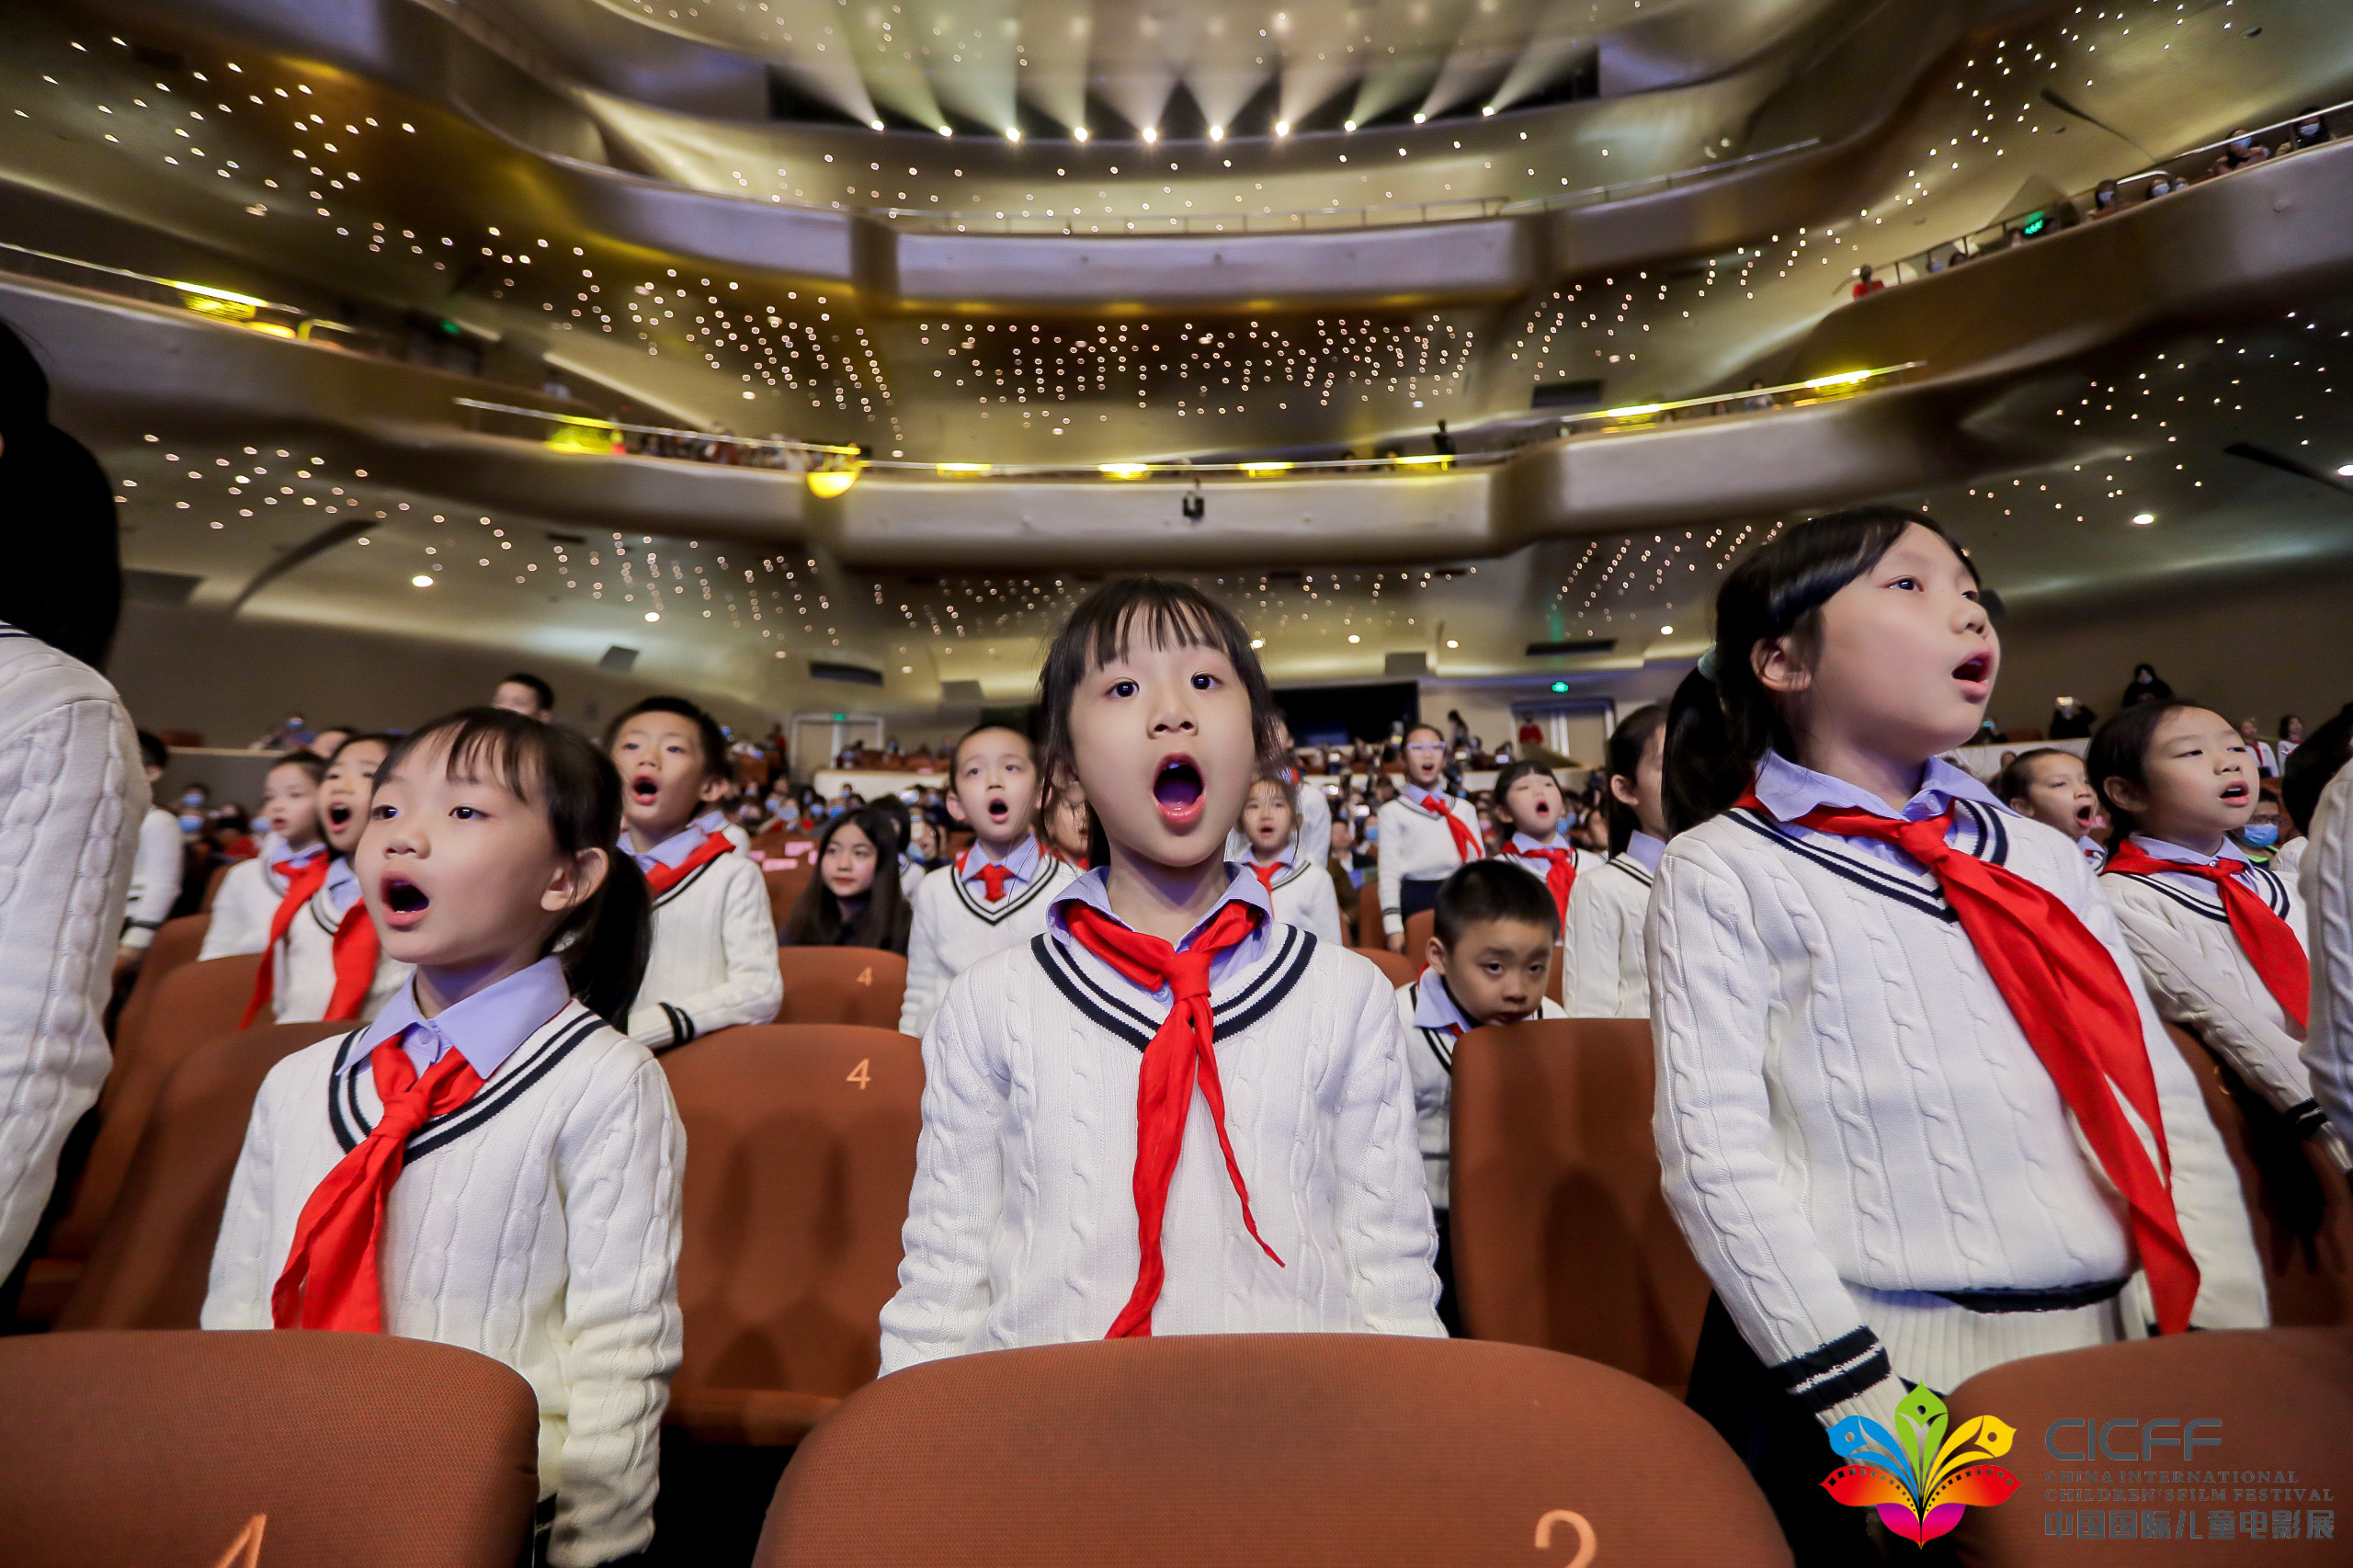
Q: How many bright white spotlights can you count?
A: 10